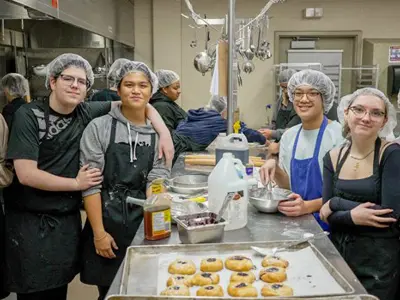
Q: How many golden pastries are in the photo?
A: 12